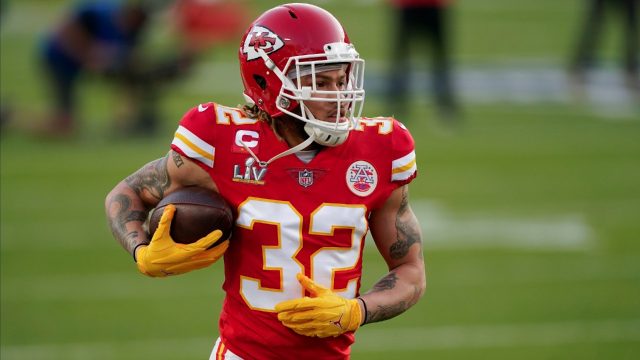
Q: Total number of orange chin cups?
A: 0